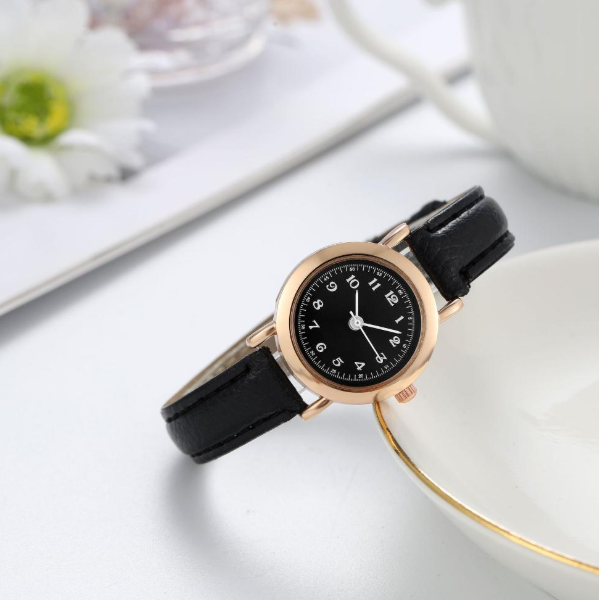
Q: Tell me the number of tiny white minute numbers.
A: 12